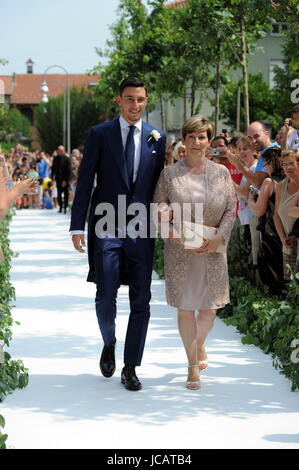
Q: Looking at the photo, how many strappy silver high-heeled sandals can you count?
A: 2